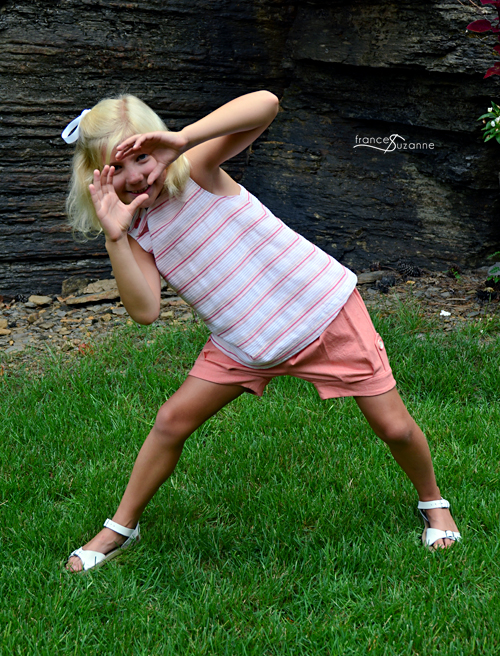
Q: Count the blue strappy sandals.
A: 0